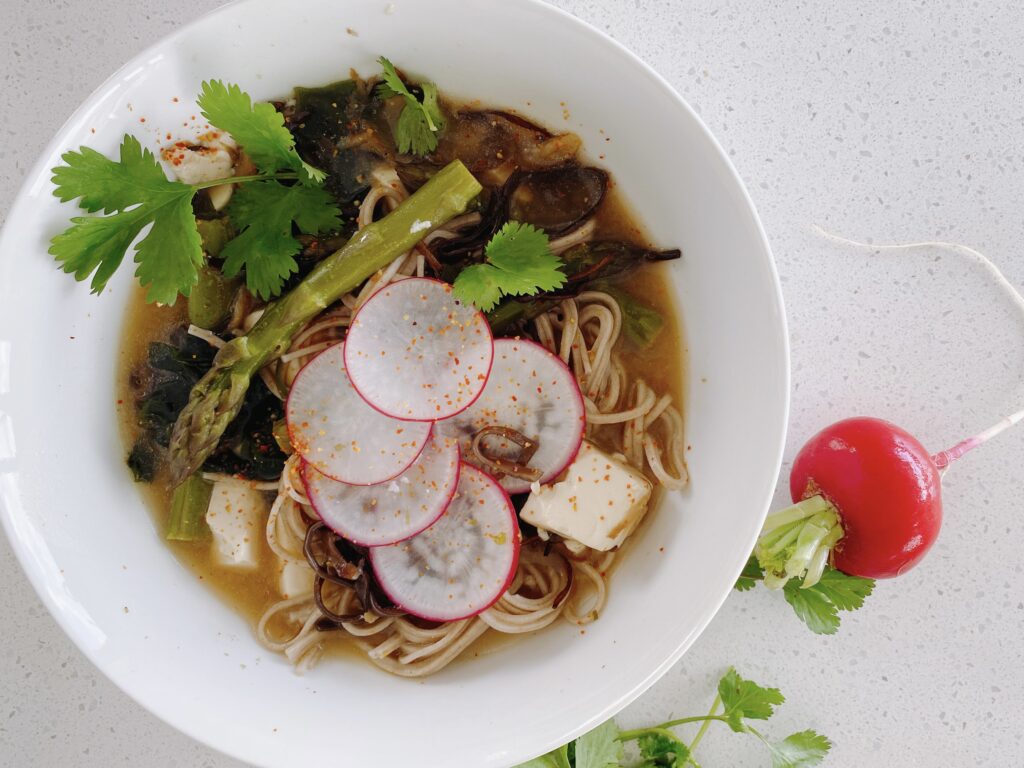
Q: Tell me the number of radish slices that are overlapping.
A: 5